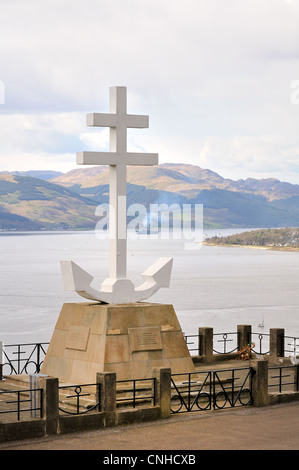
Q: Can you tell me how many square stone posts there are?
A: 7